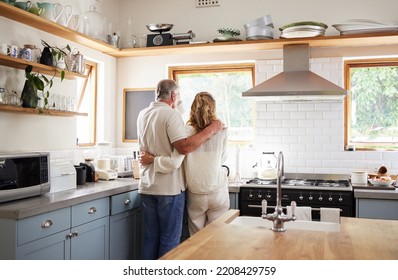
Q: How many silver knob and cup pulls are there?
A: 5